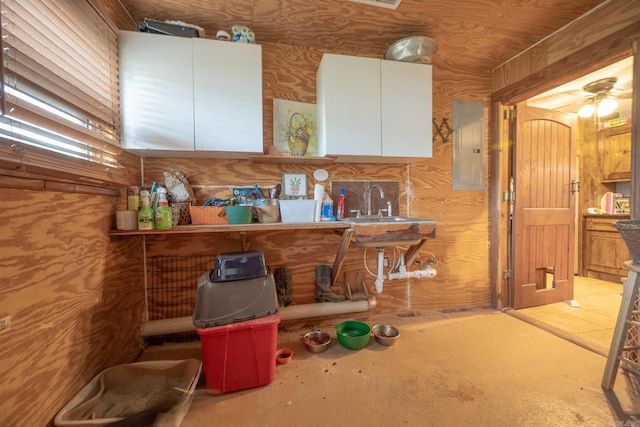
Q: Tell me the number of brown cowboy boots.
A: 2